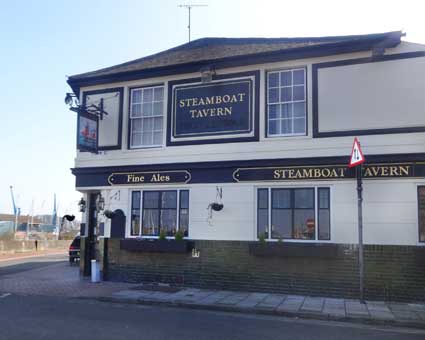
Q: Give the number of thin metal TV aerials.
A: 1